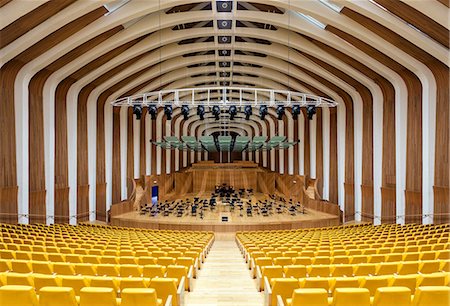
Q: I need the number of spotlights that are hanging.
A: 12